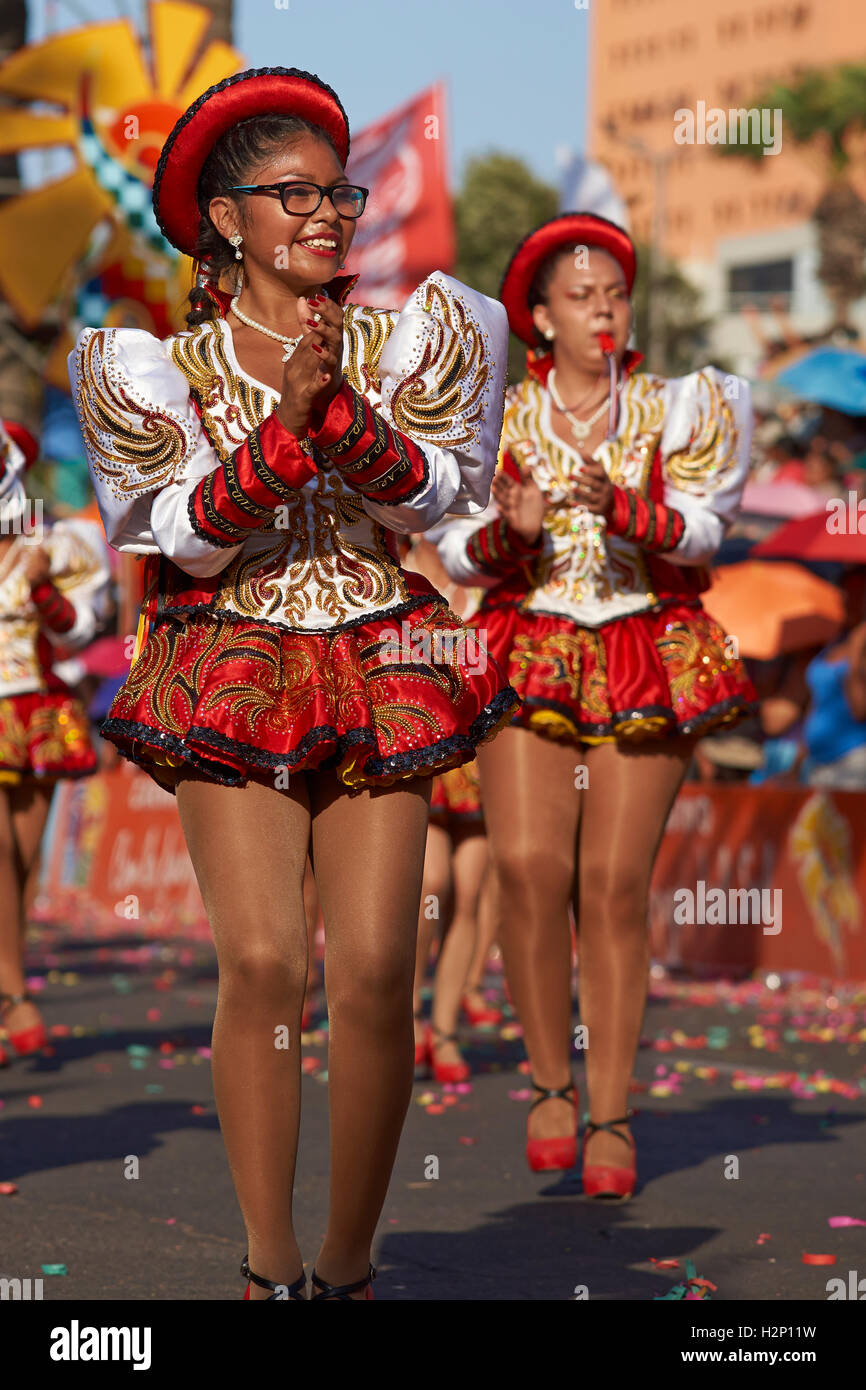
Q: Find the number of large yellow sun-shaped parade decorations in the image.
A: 1